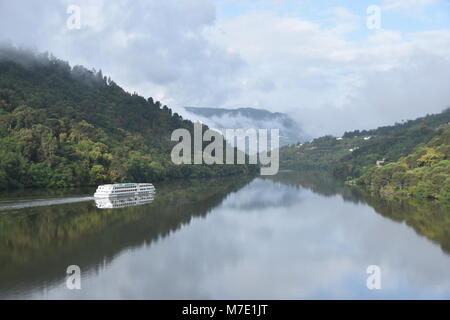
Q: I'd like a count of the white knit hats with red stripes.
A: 0